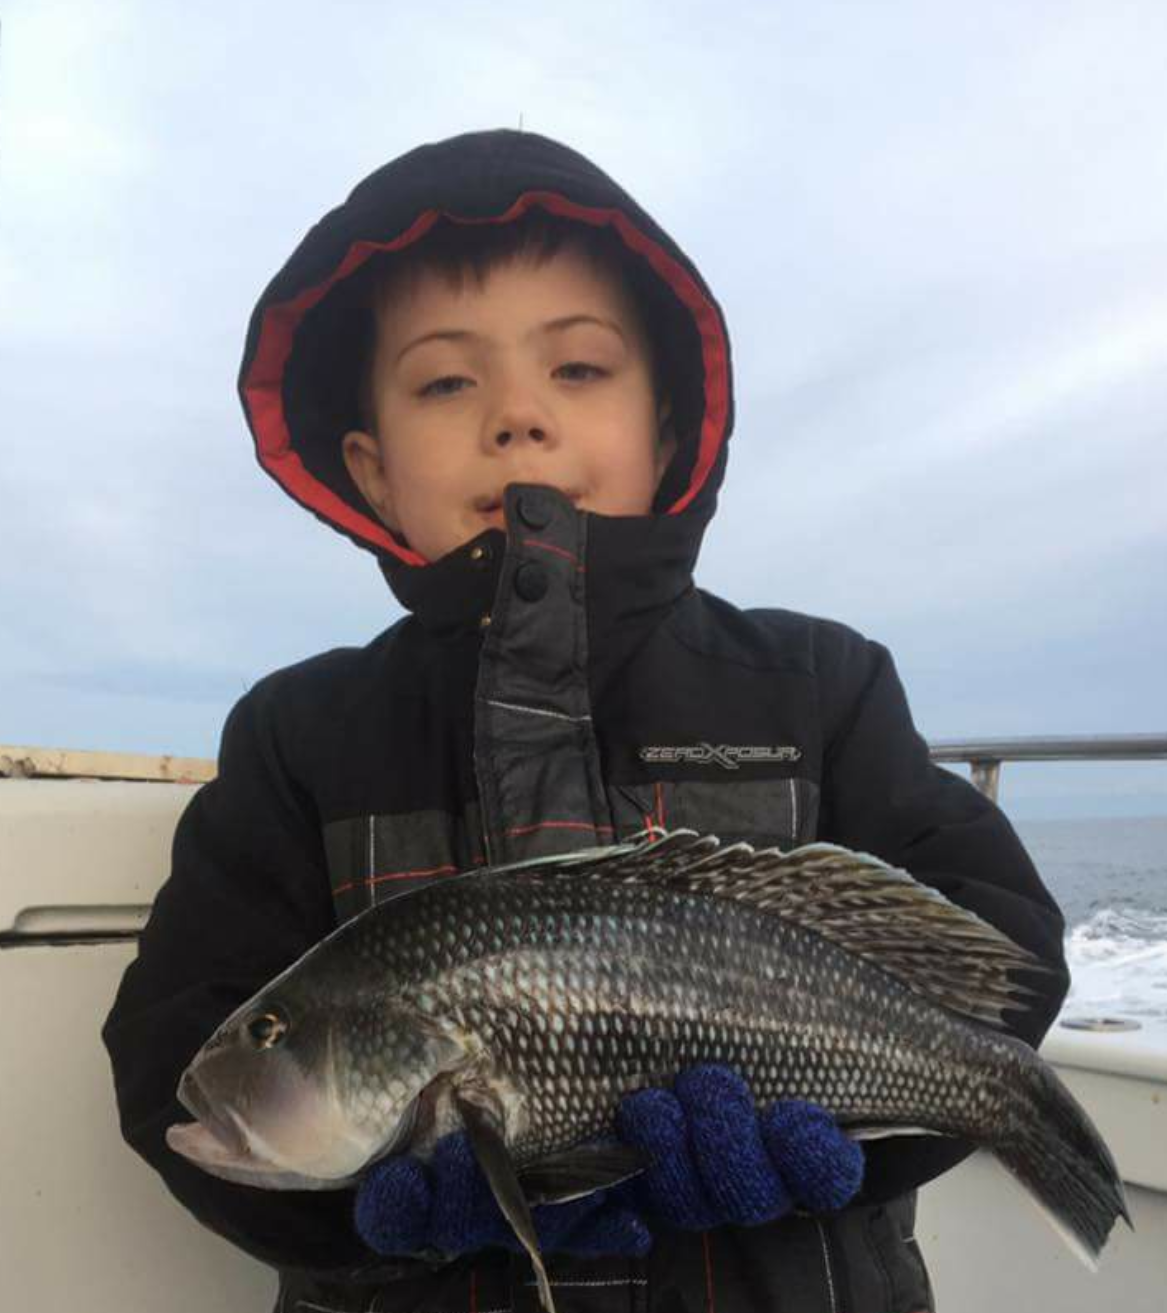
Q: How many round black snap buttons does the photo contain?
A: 2